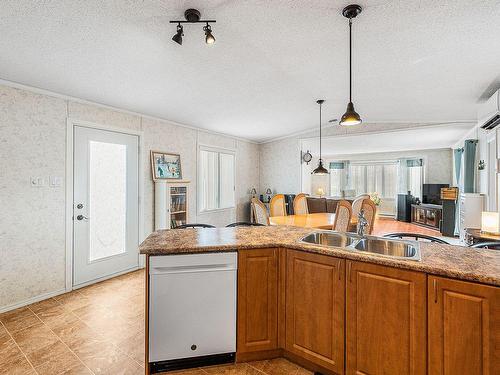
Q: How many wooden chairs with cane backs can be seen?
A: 6